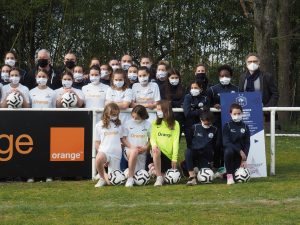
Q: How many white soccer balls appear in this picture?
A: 7